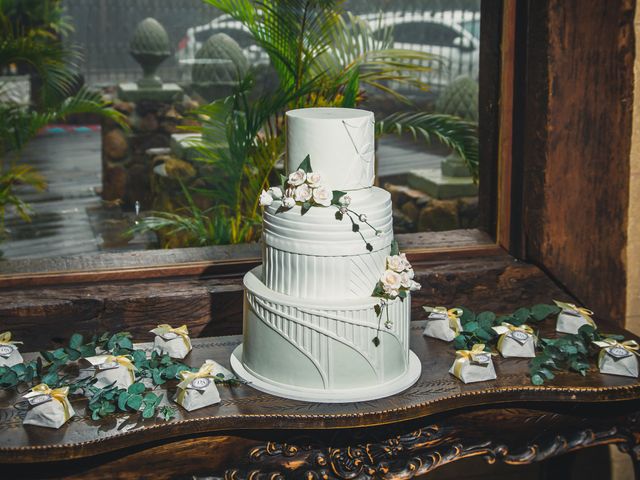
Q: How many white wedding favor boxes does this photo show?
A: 10